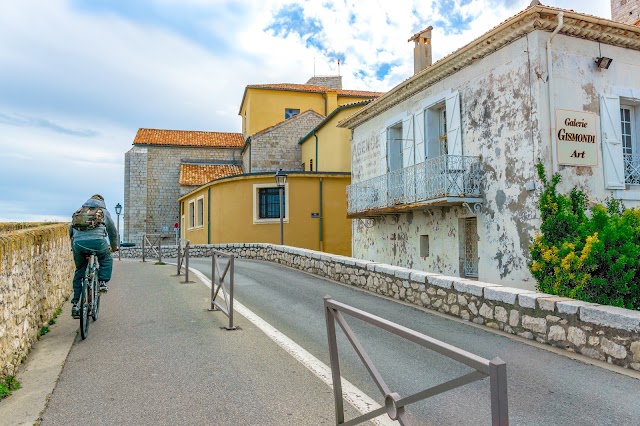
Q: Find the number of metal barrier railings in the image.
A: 4